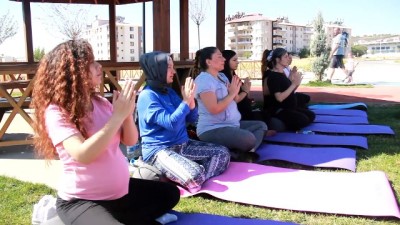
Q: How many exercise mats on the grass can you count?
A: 8